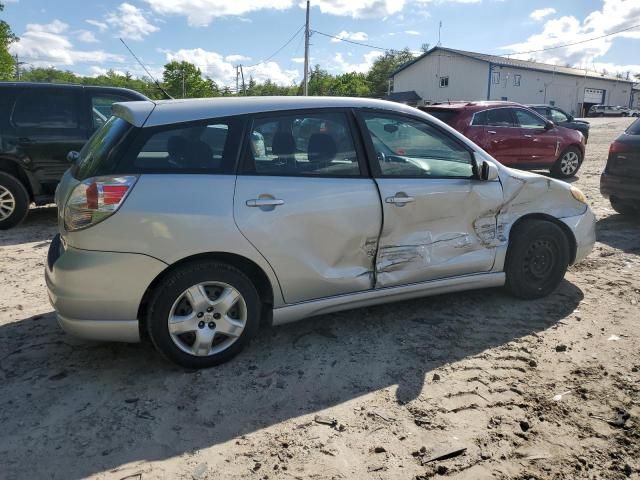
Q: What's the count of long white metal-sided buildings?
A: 1